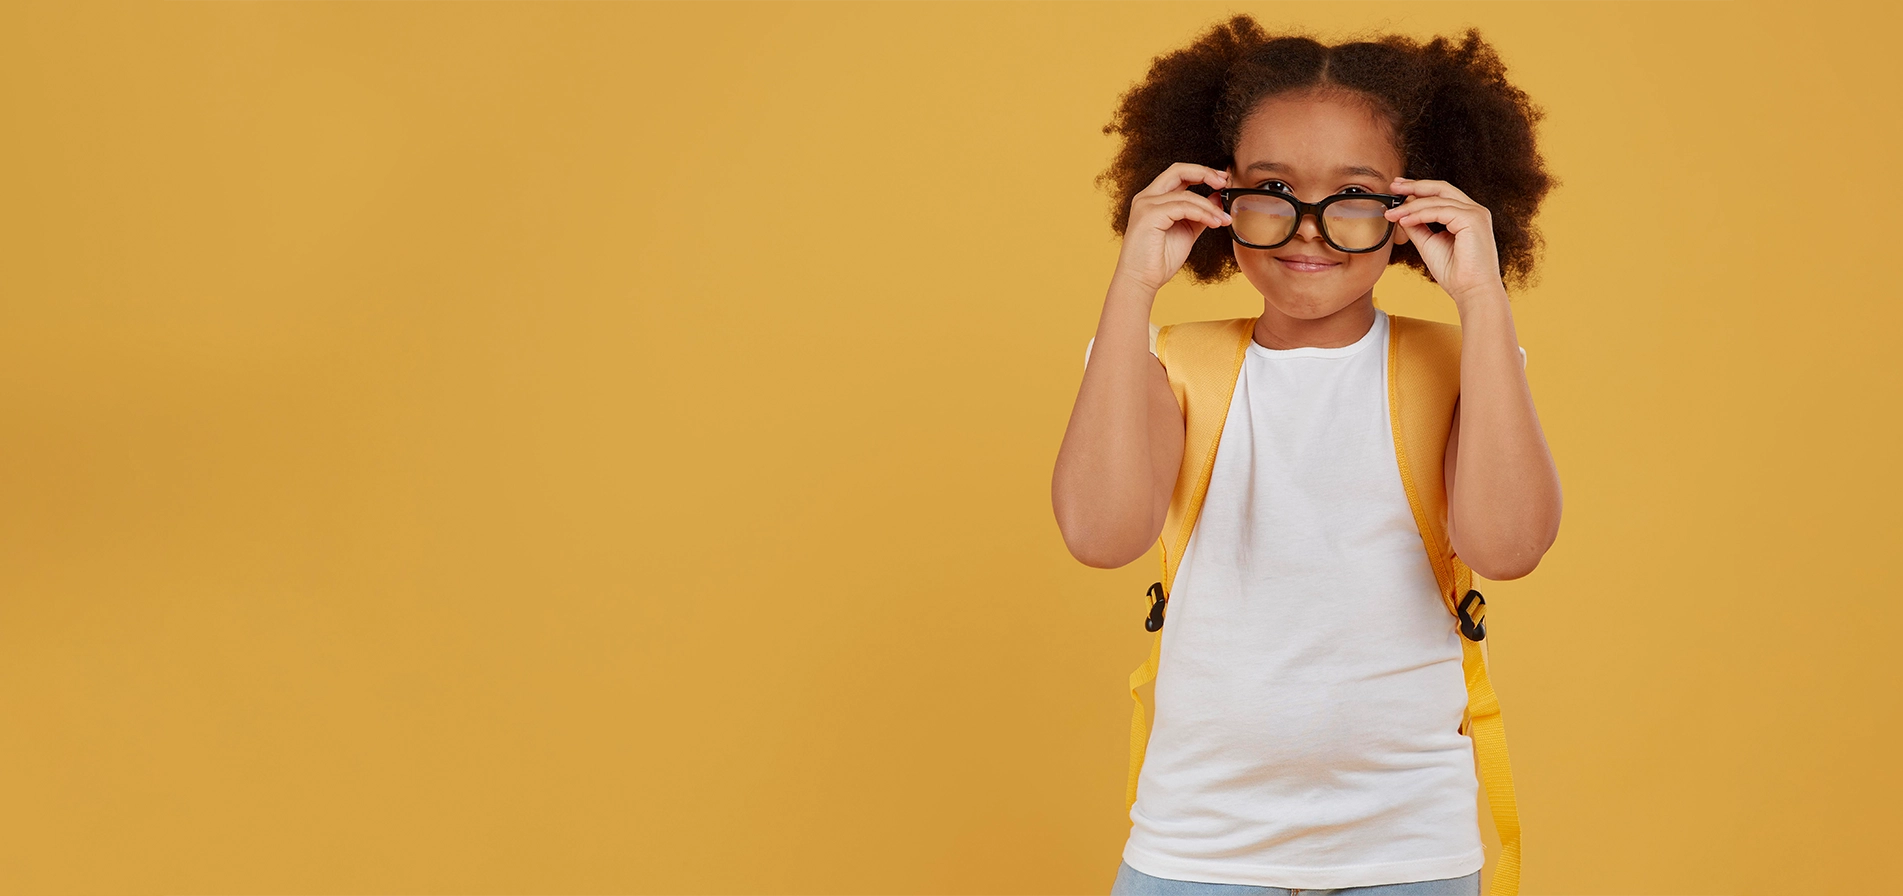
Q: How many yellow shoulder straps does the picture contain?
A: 2